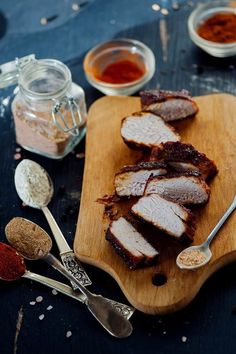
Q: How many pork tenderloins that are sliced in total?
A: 7